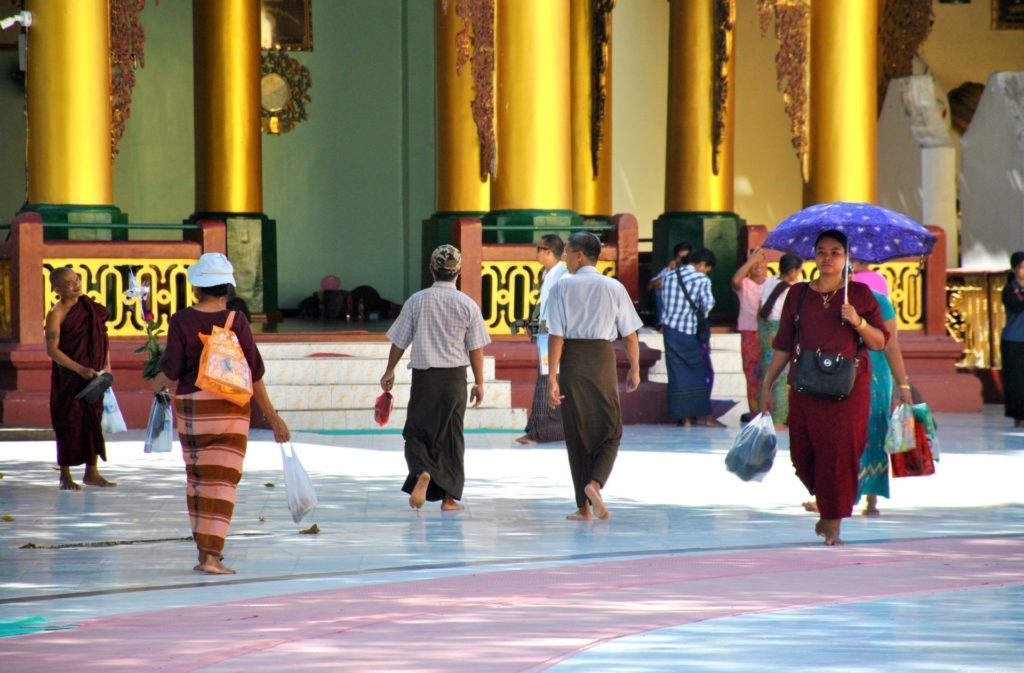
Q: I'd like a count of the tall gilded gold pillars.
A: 7